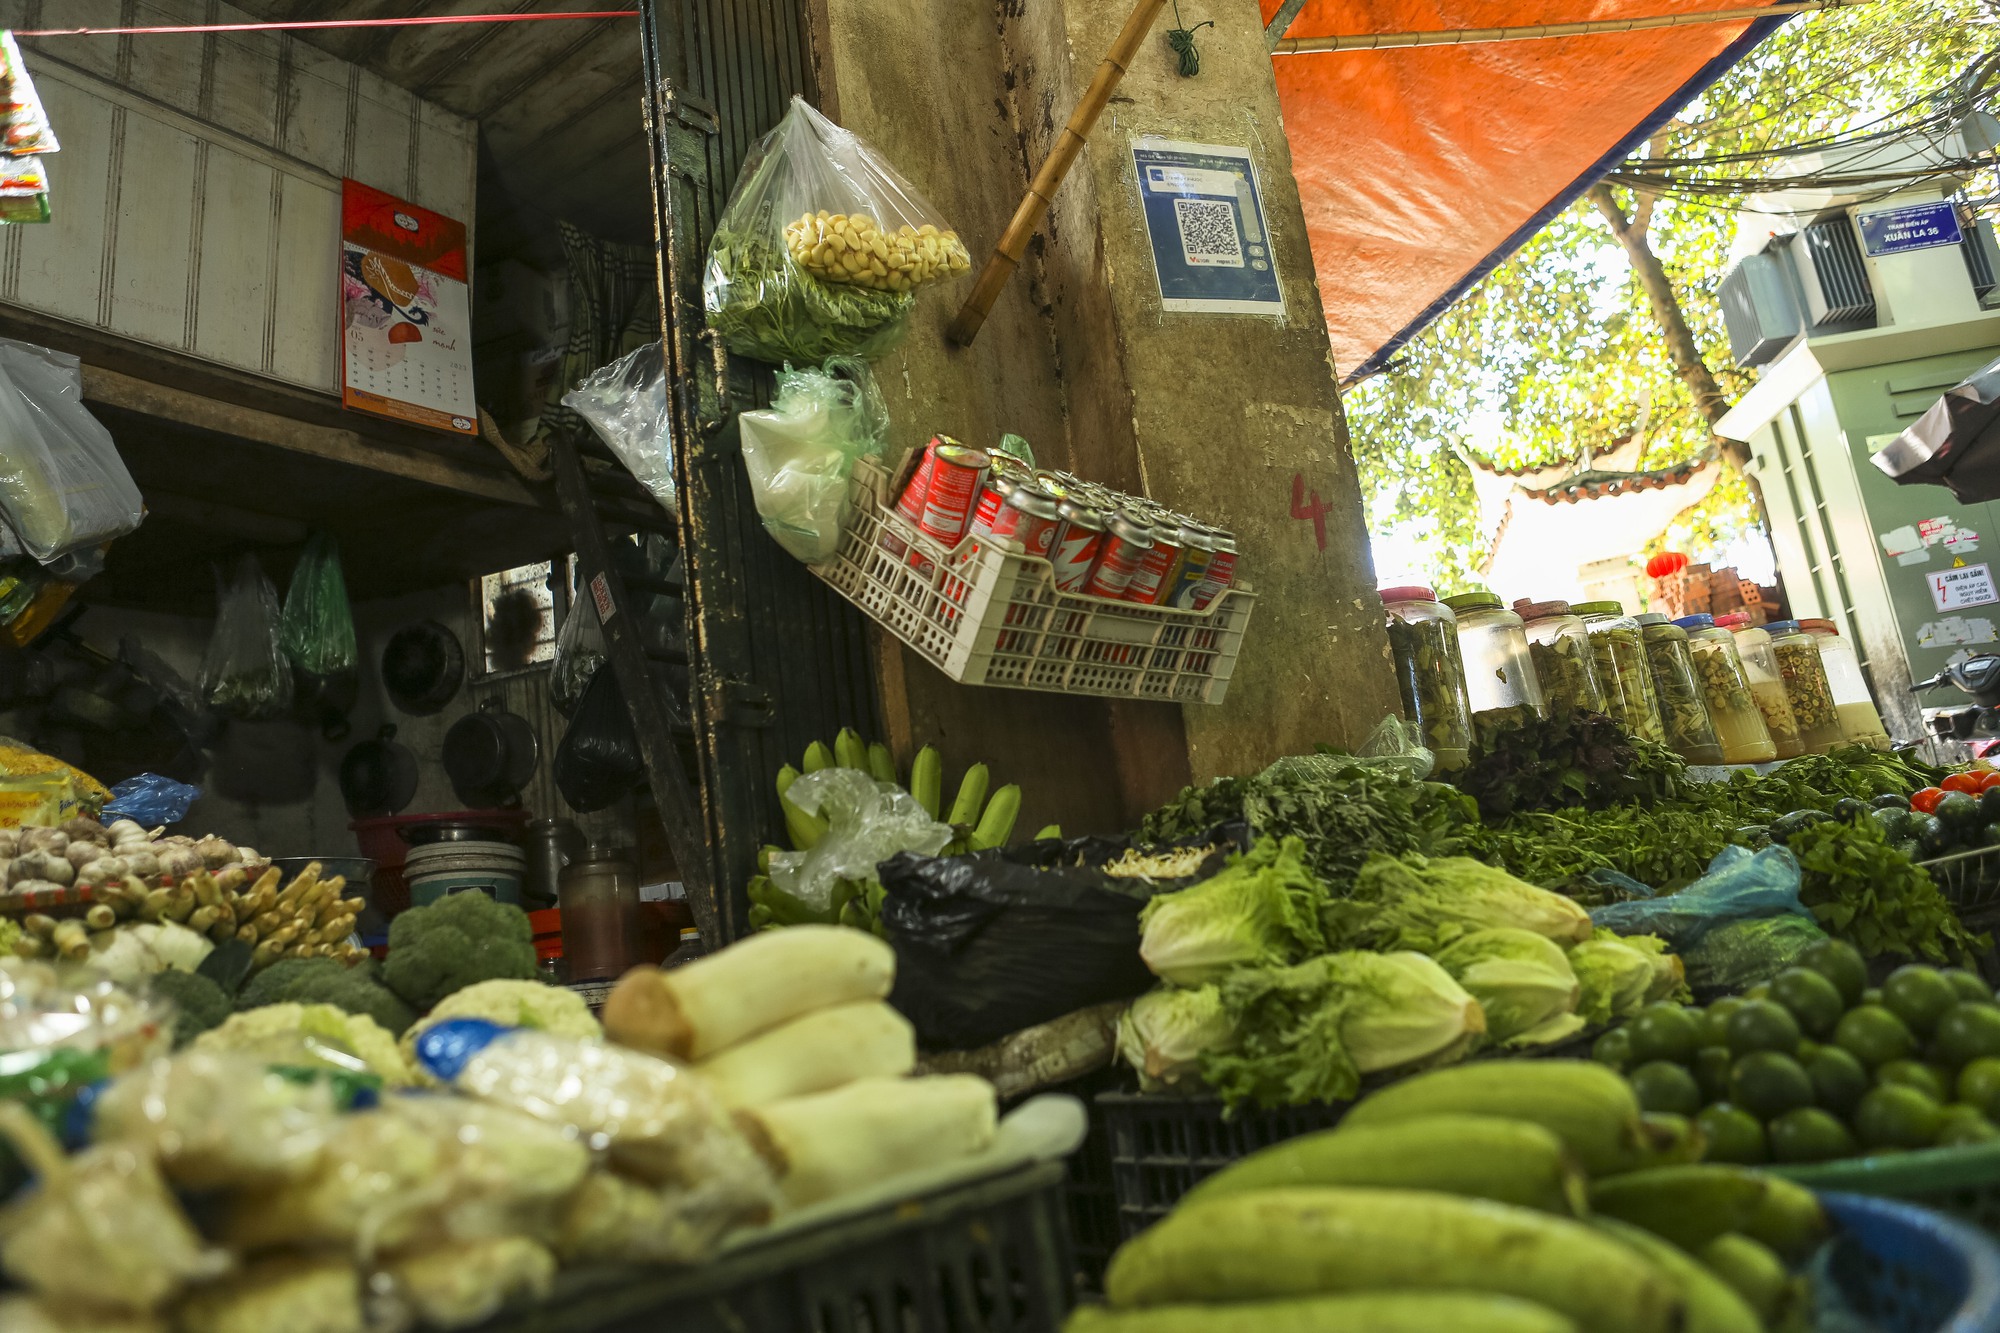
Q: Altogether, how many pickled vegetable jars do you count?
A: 9